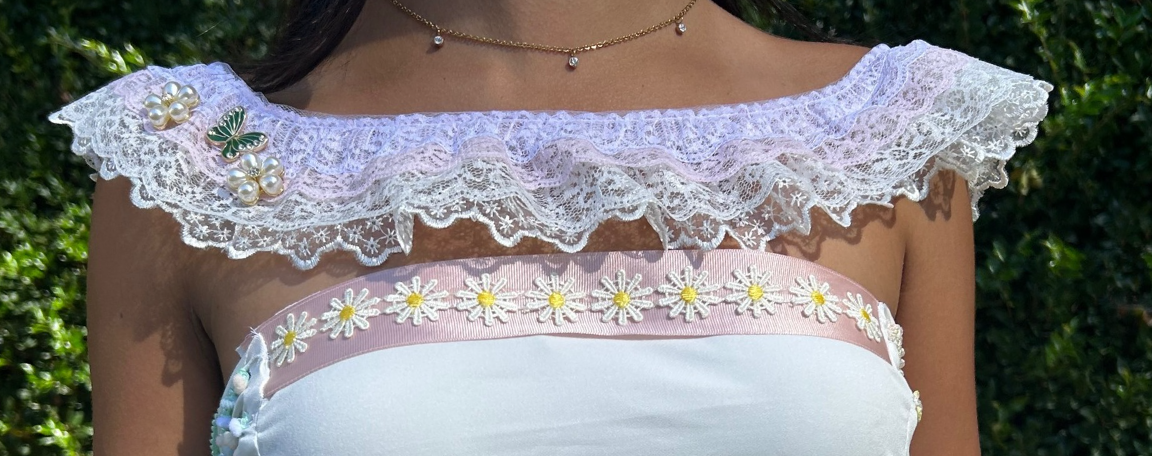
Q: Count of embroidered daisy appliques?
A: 10